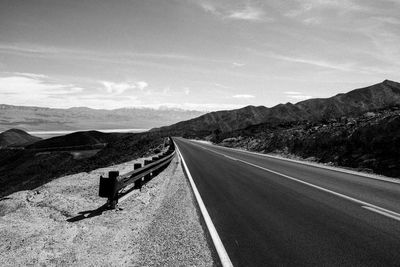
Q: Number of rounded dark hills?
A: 2